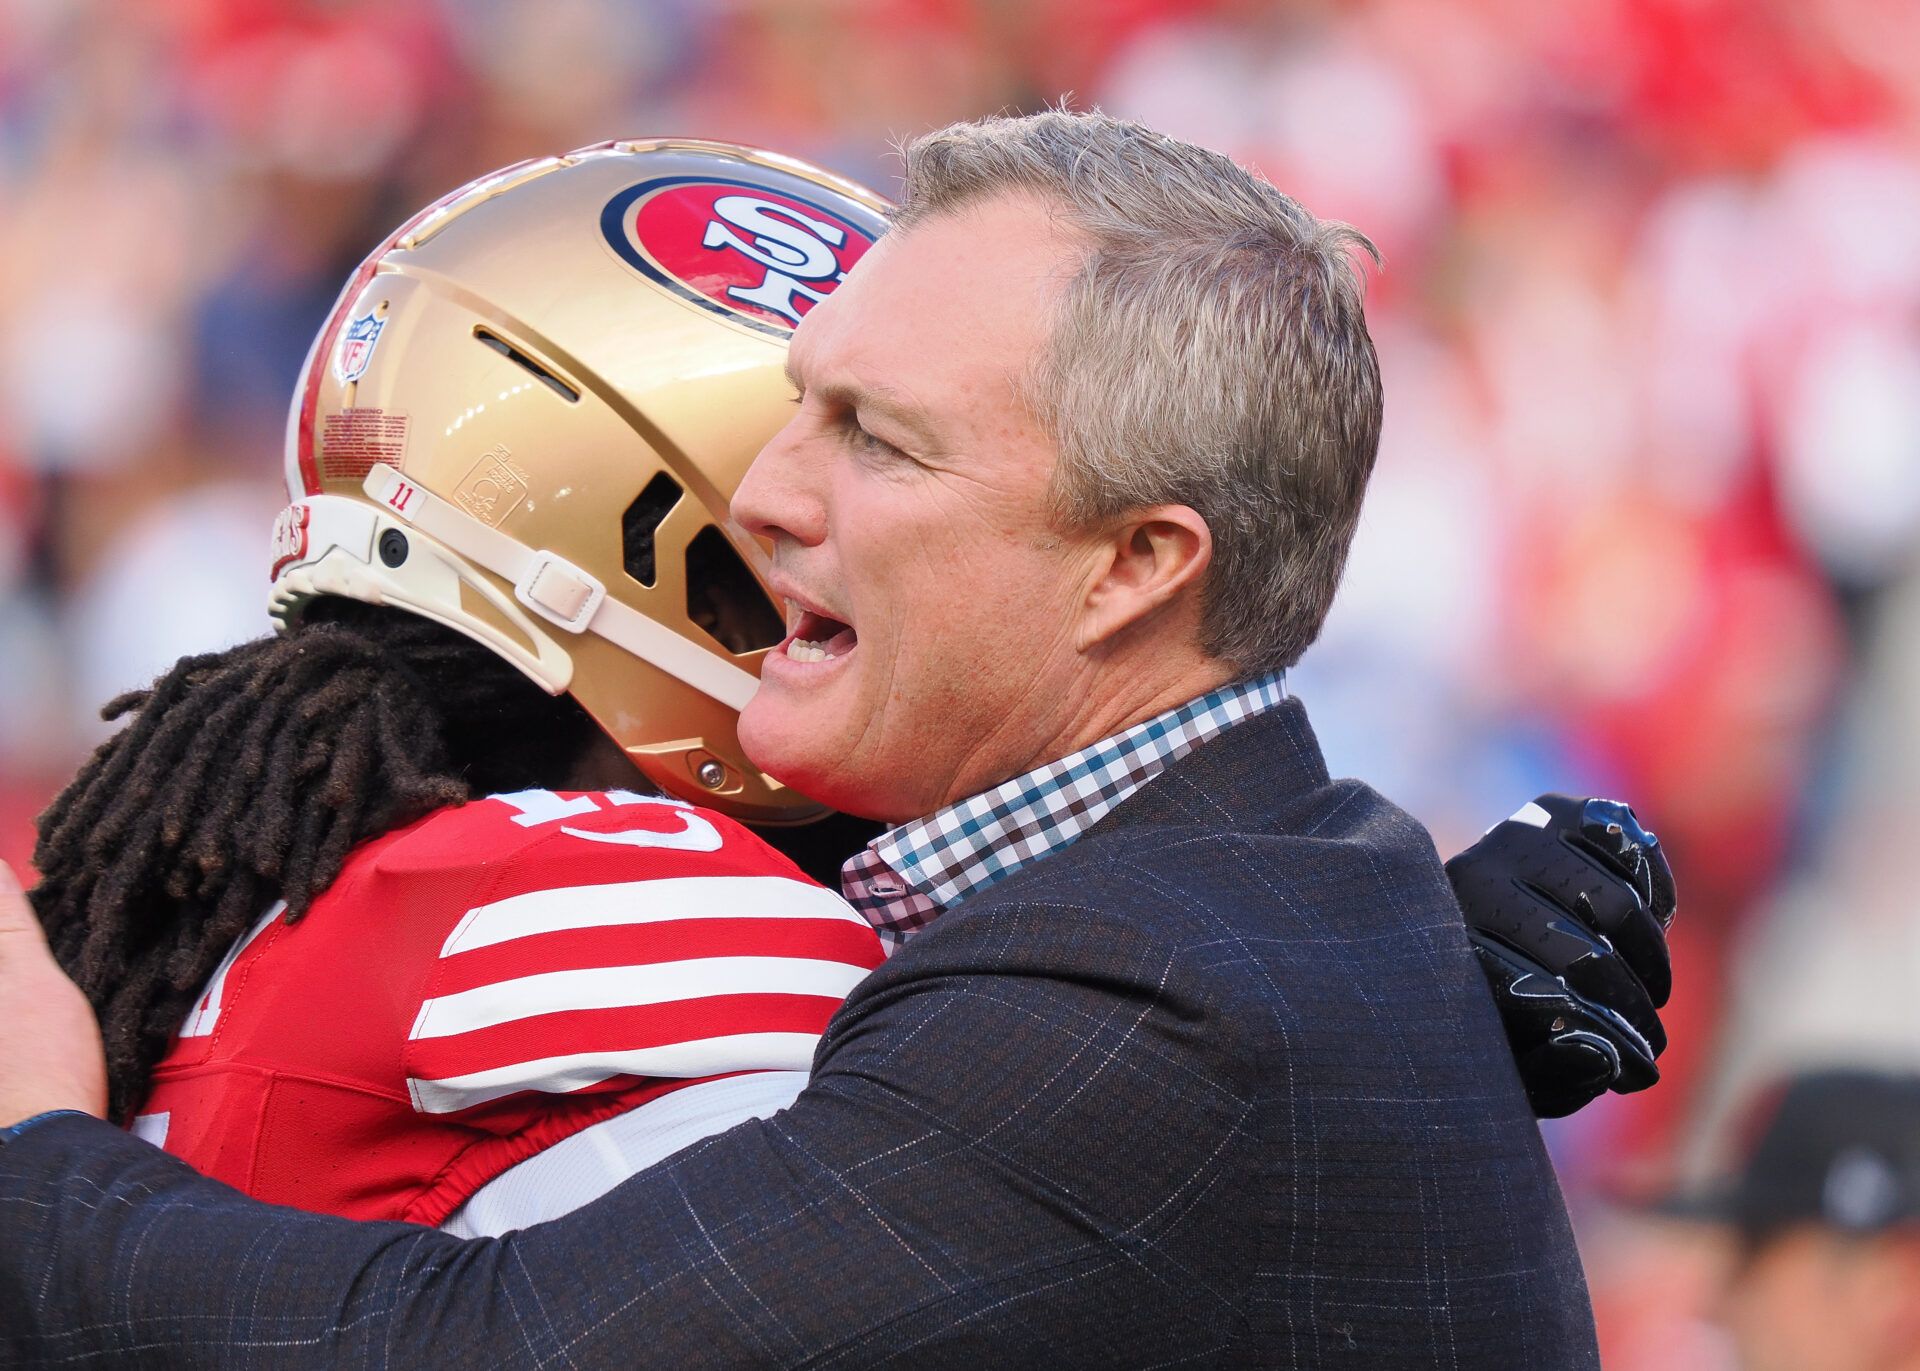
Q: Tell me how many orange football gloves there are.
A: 0